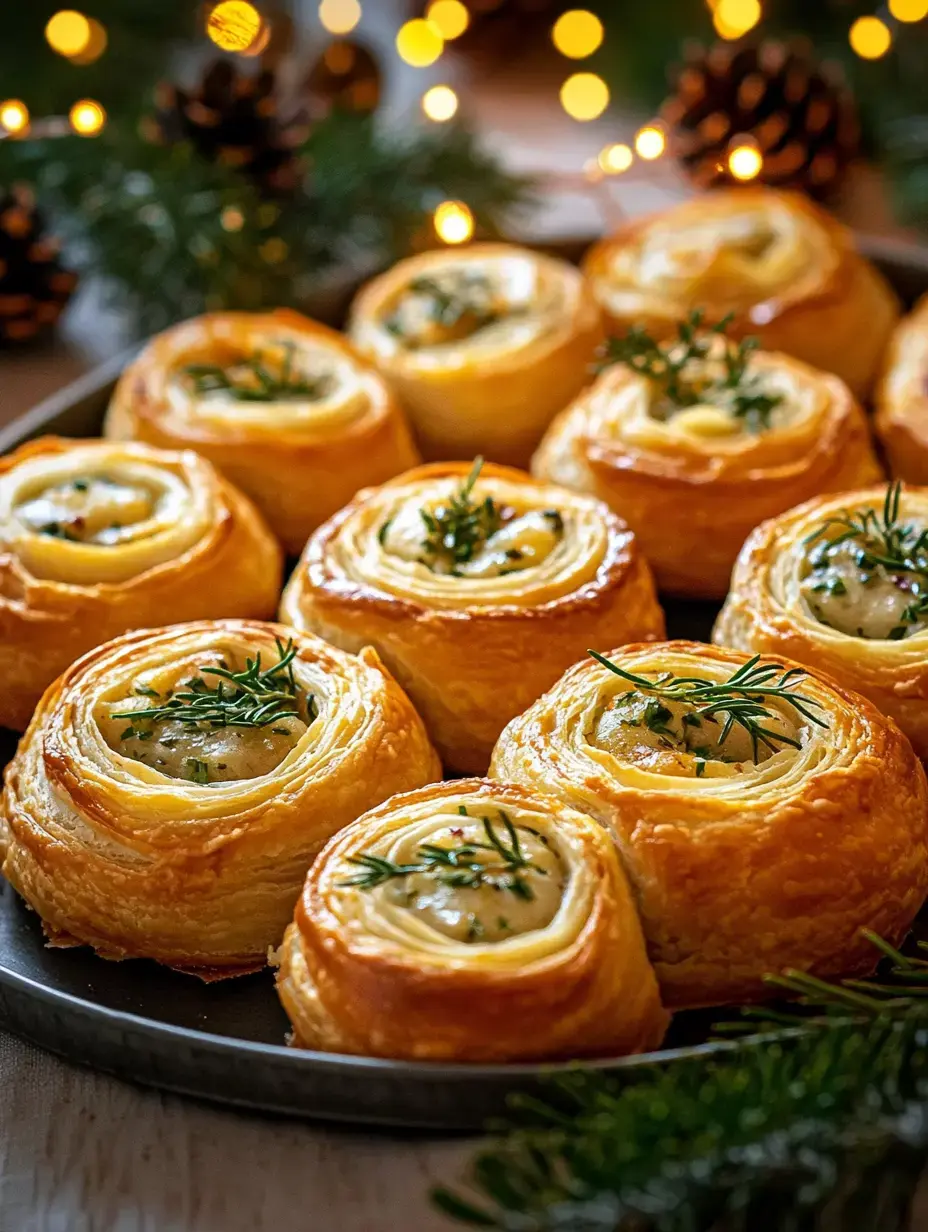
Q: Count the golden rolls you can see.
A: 11